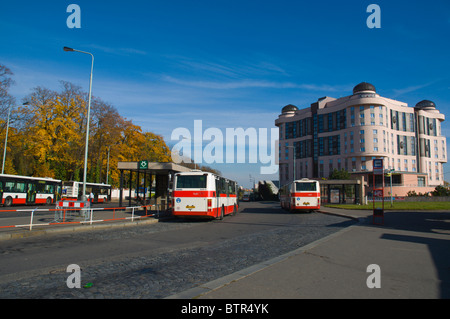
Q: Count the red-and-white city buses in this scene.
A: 4